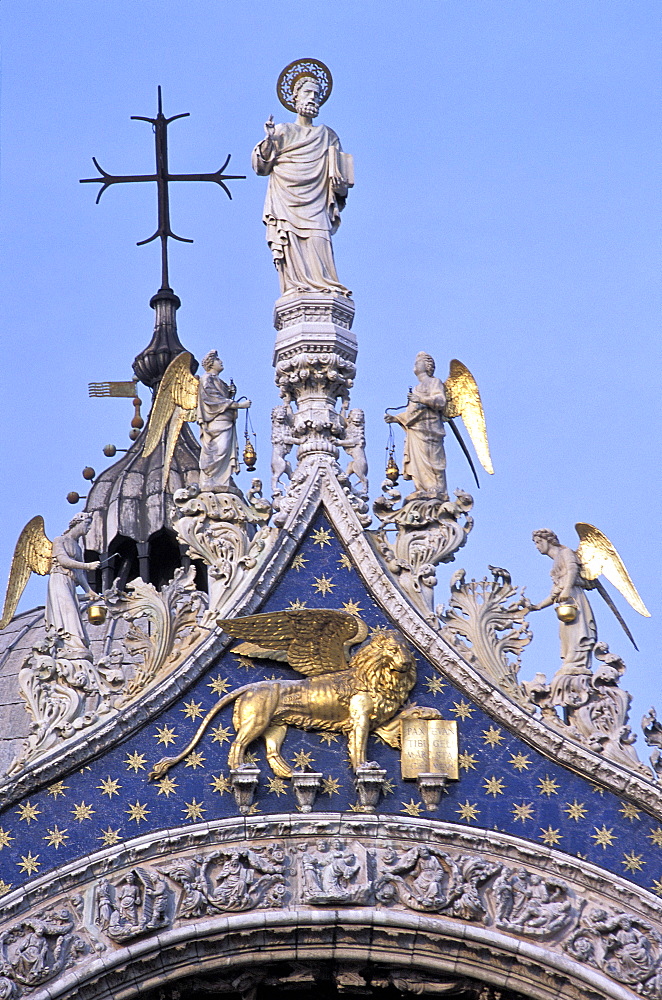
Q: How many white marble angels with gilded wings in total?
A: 4